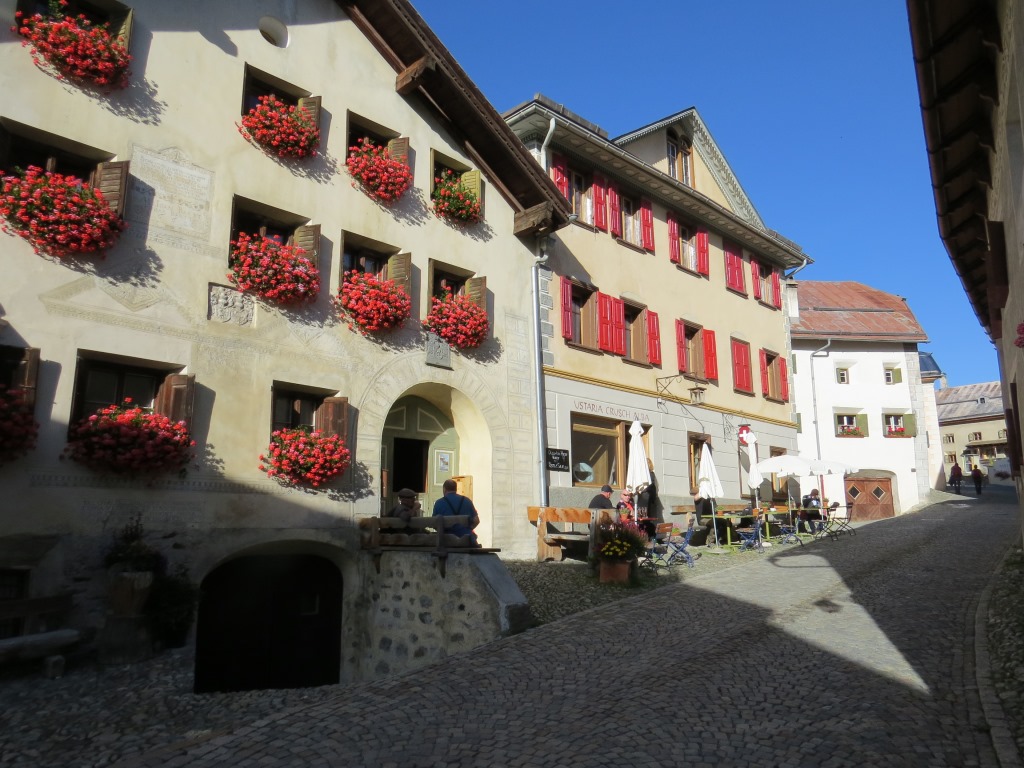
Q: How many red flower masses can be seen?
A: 11